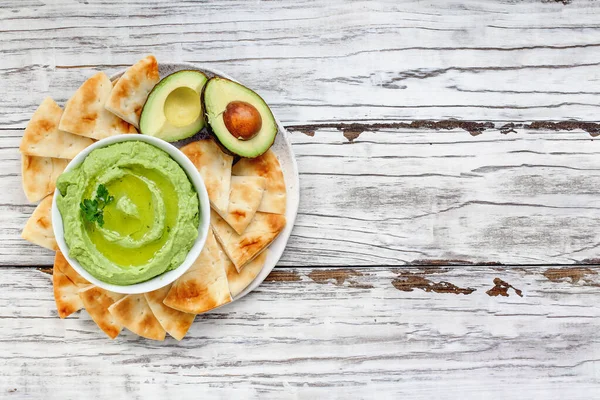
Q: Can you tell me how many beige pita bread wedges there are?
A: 15